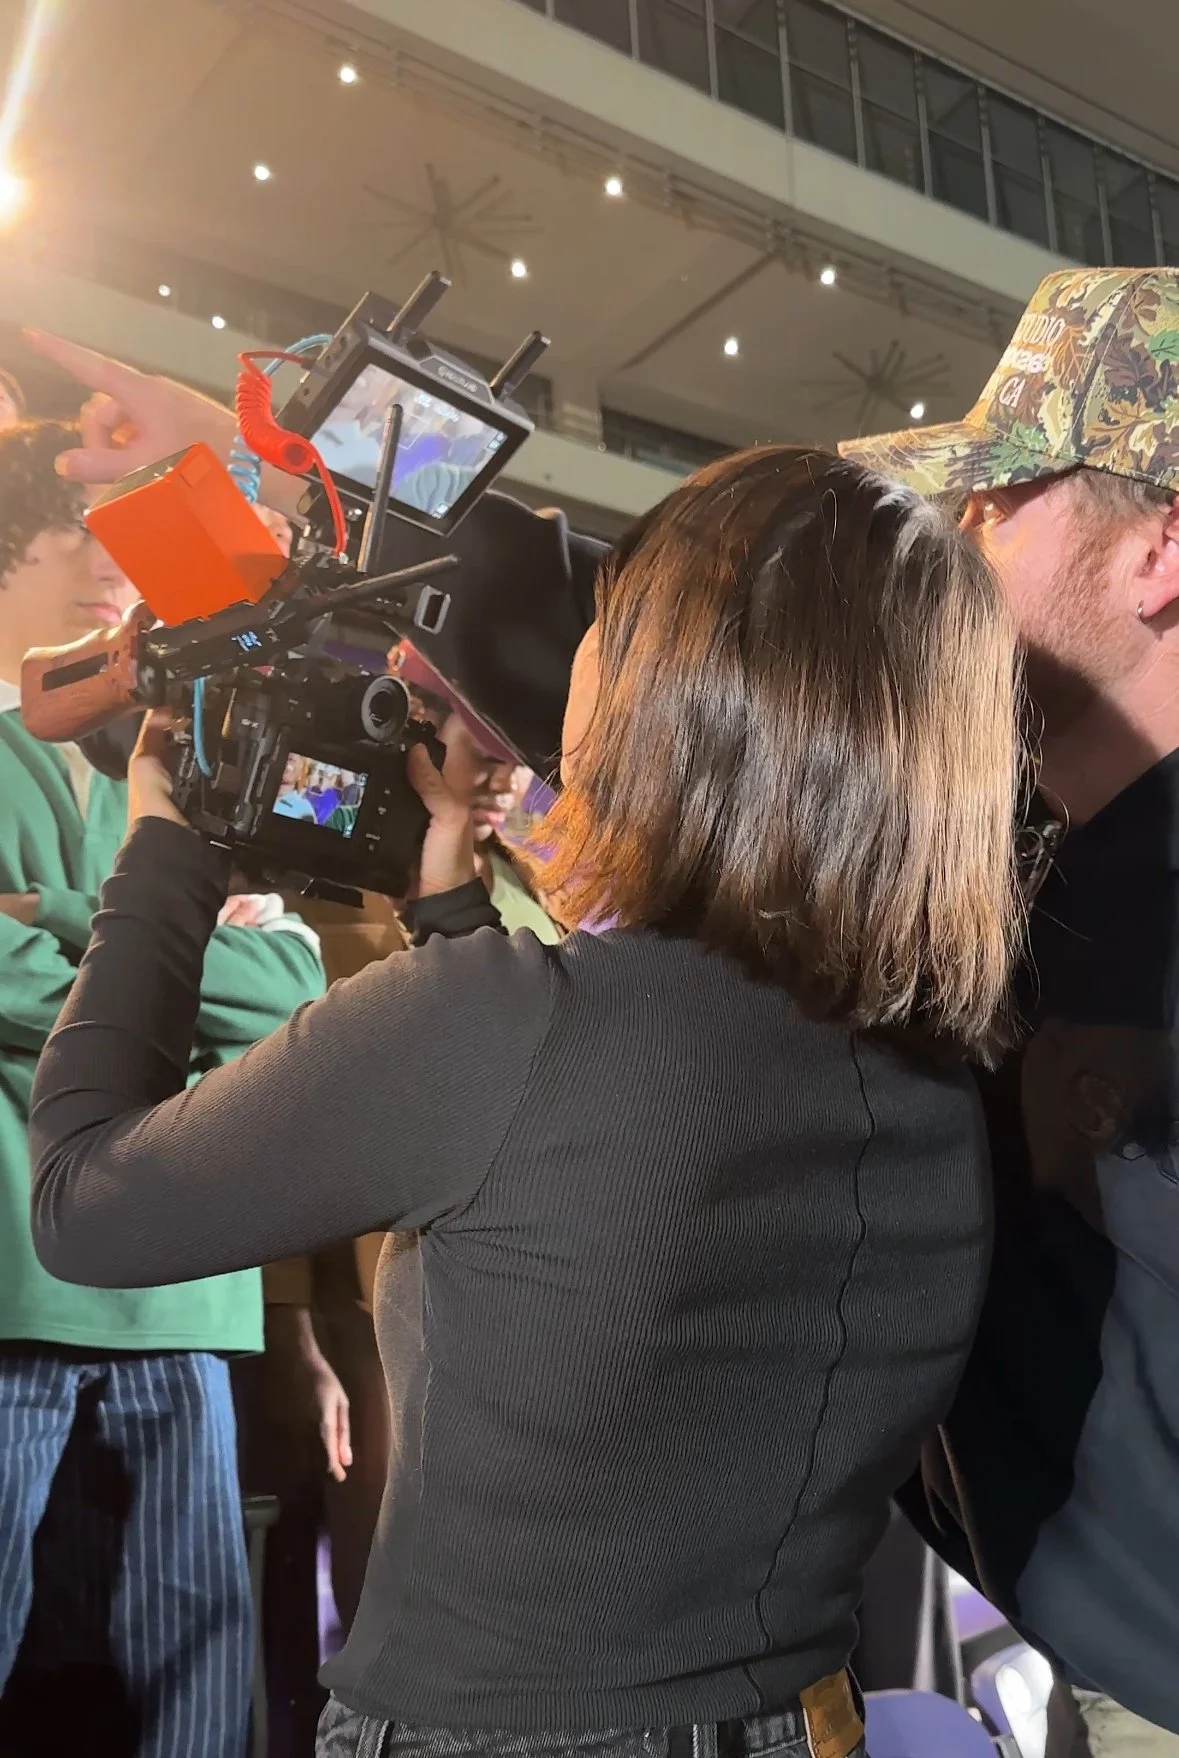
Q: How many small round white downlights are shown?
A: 9